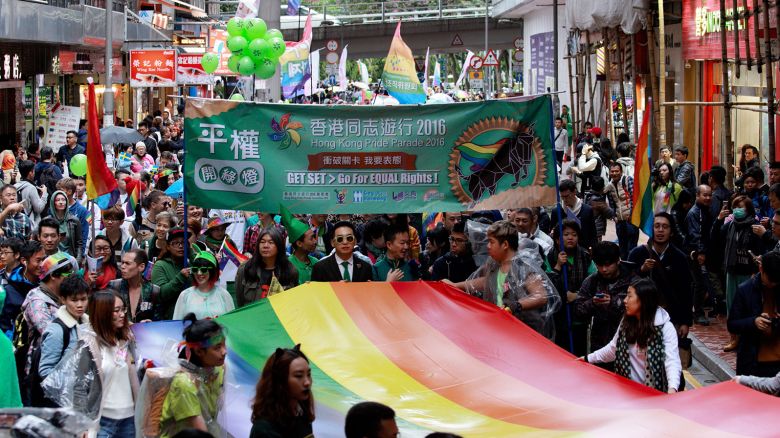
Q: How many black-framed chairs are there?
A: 0